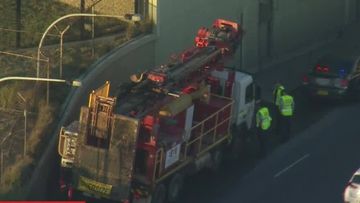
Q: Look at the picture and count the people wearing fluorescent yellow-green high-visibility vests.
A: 3